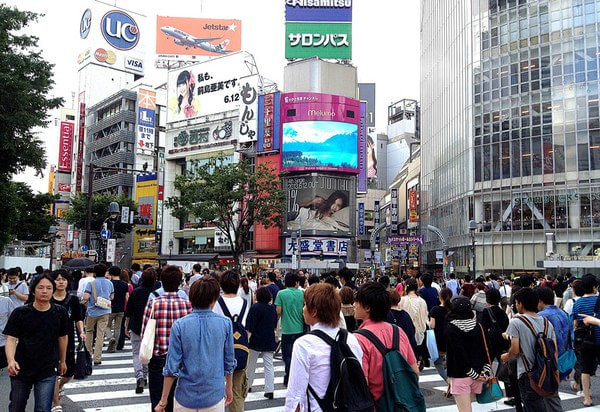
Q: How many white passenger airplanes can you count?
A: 1